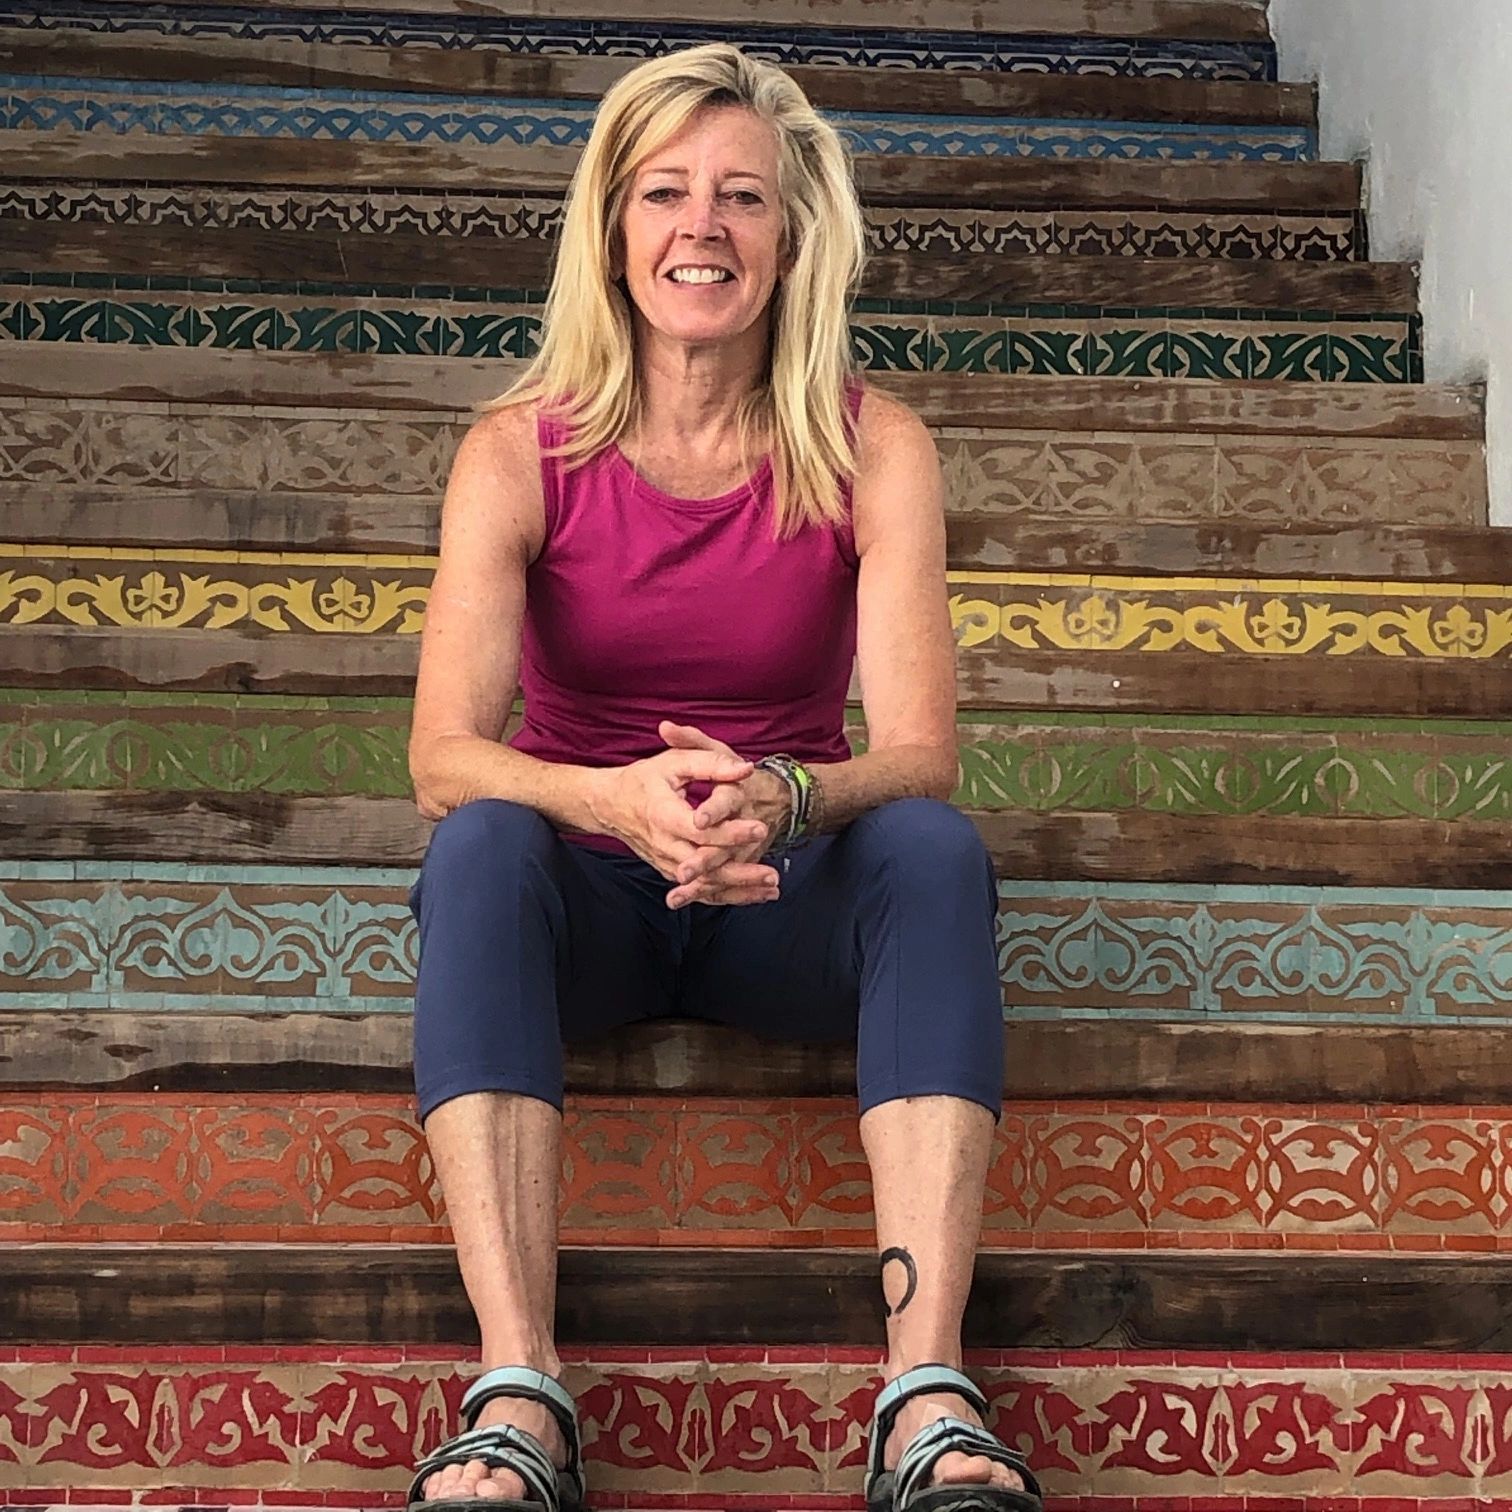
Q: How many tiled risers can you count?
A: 10